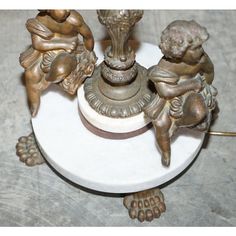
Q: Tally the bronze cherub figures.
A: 2